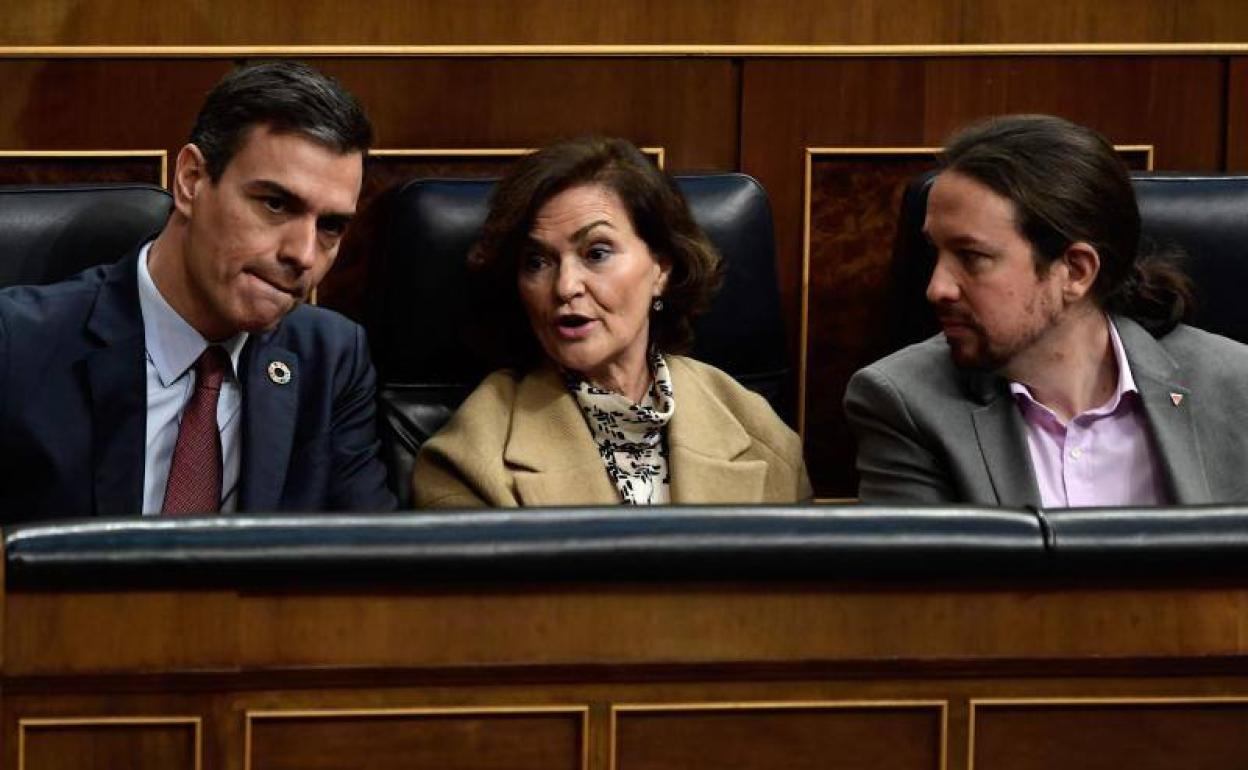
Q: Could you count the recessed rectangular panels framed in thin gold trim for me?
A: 7